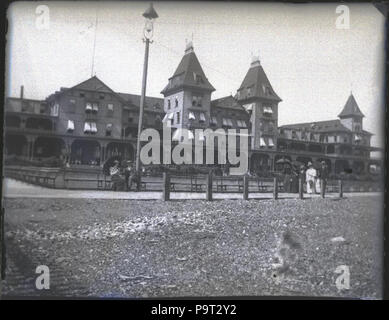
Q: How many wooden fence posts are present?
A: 7